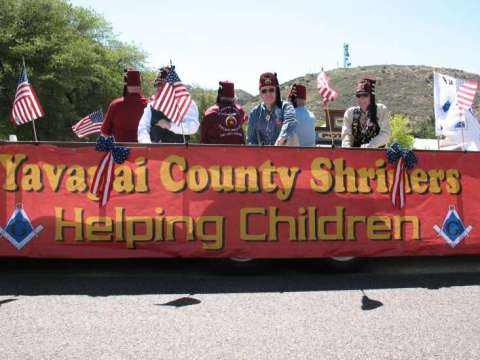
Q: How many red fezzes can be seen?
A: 6